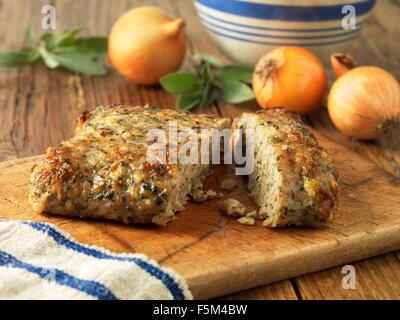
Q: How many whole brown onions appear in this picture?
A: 3